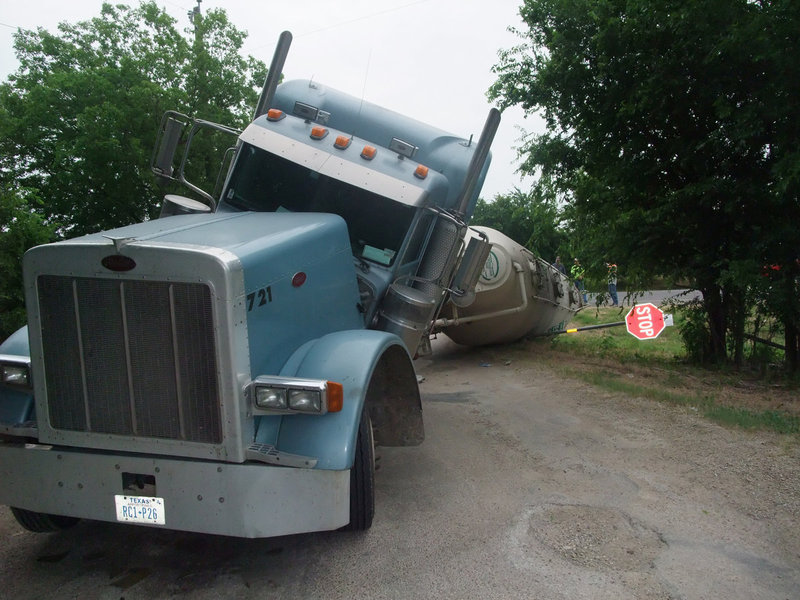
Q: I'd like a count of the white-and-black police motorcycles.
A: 0